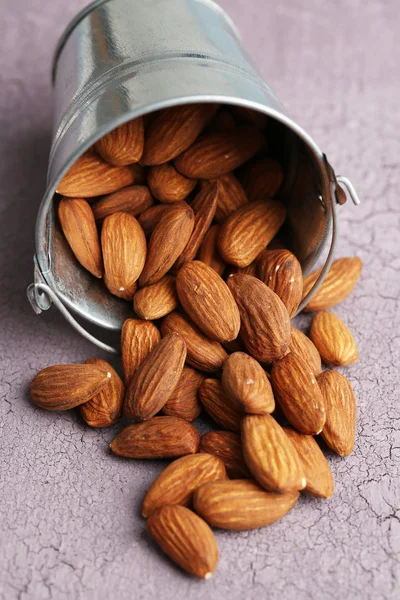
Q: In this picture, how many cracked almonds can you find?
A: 0